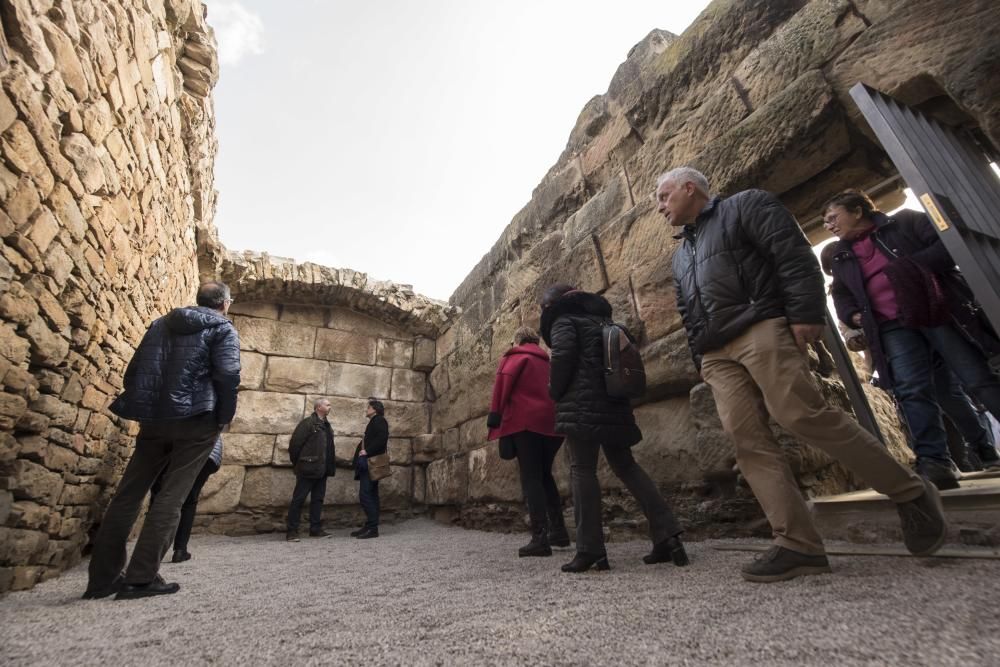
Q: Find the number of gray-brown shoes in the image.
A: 2